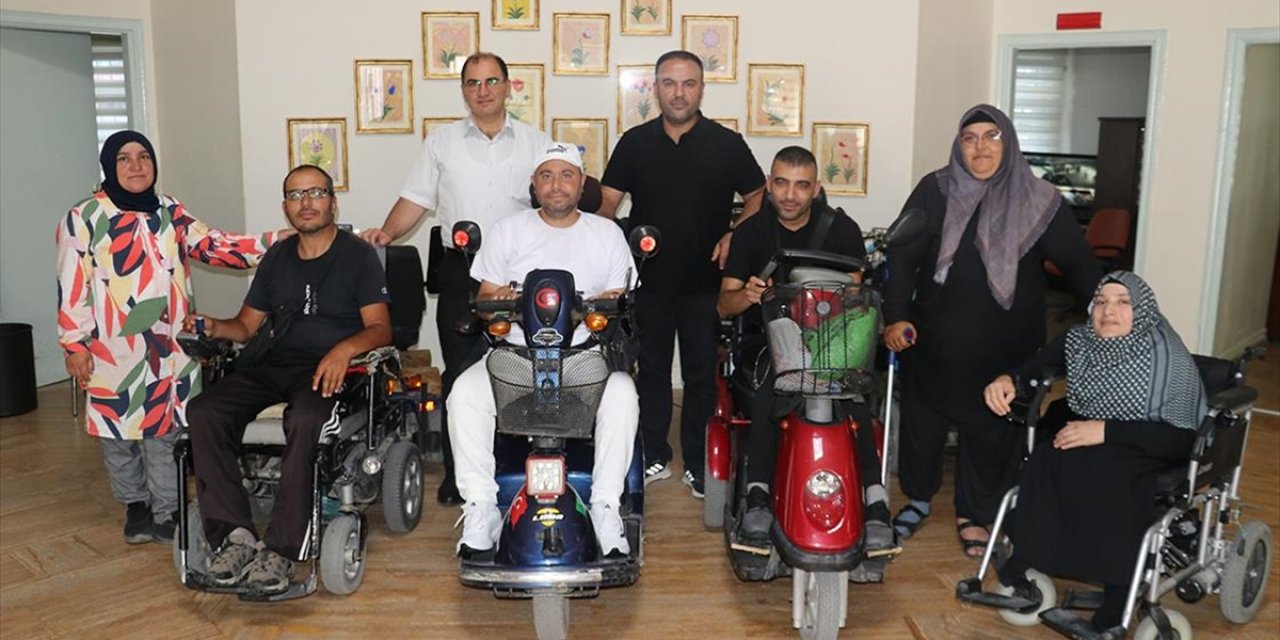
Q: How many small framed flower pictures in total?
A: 14